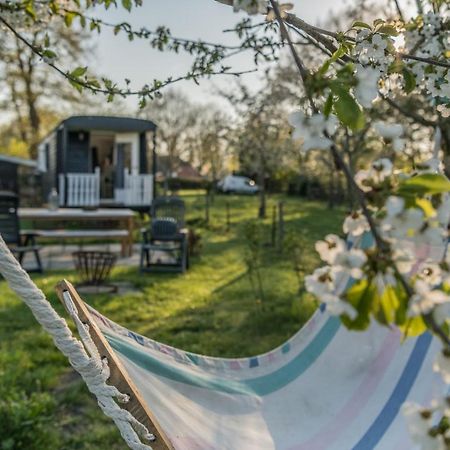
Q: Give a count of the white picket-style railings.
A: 2